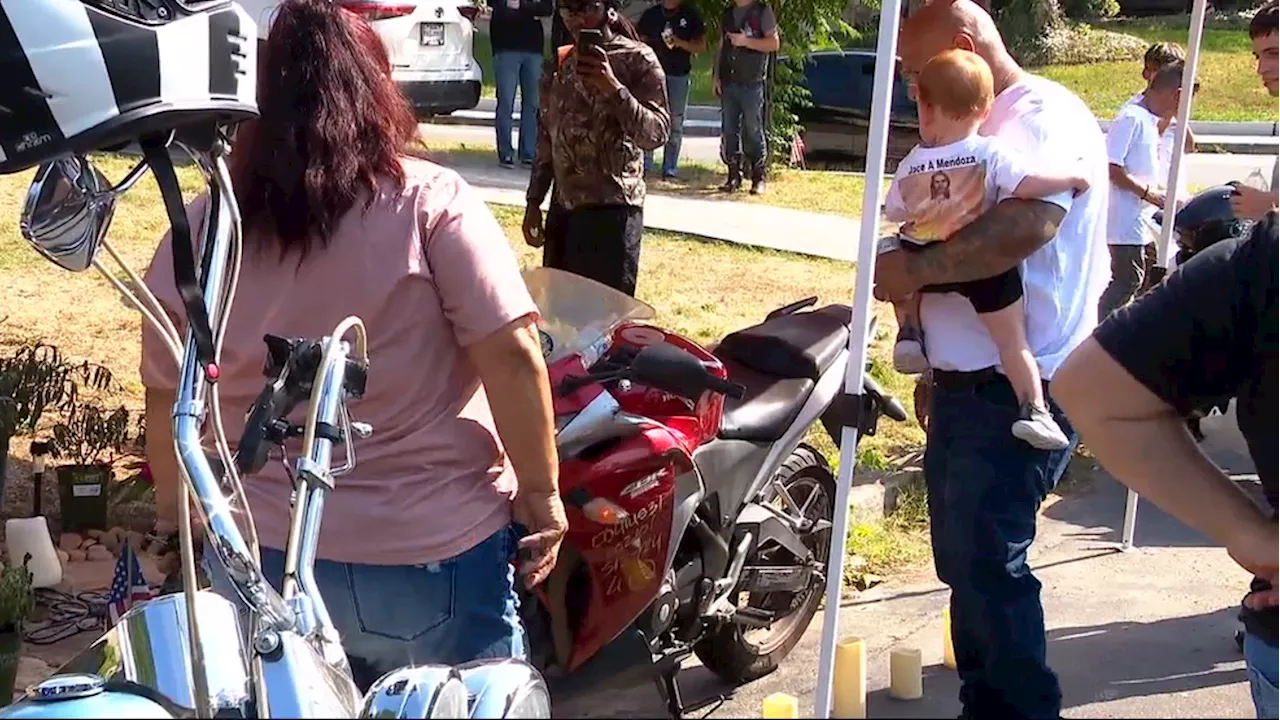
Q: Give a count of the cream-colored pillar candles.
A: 4